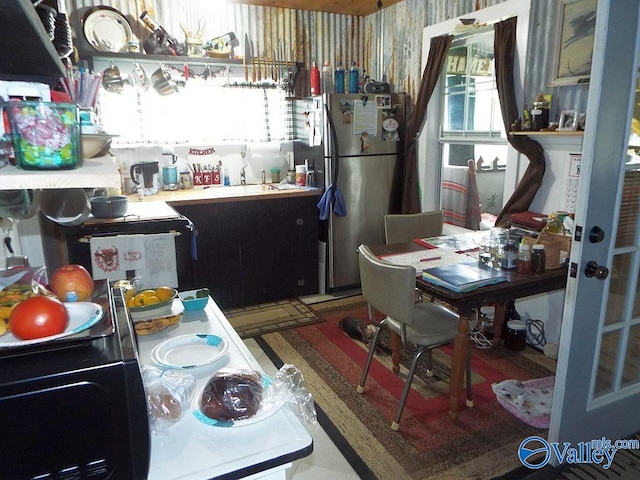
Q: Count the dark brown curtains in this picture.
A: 2